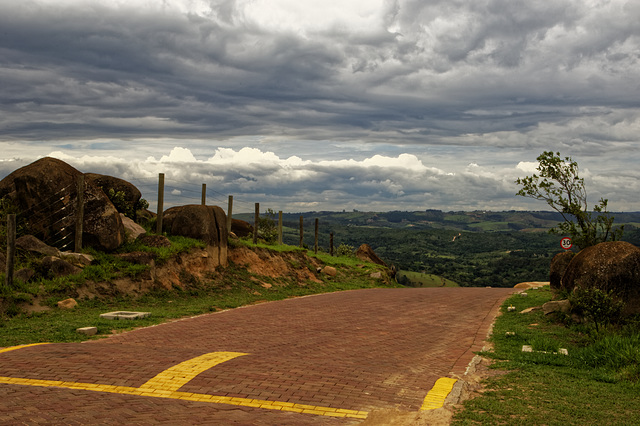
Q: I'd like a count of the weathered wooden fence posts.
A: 10